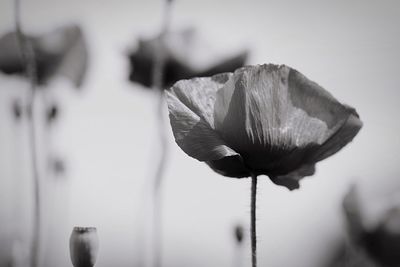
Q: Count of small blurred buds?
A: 4